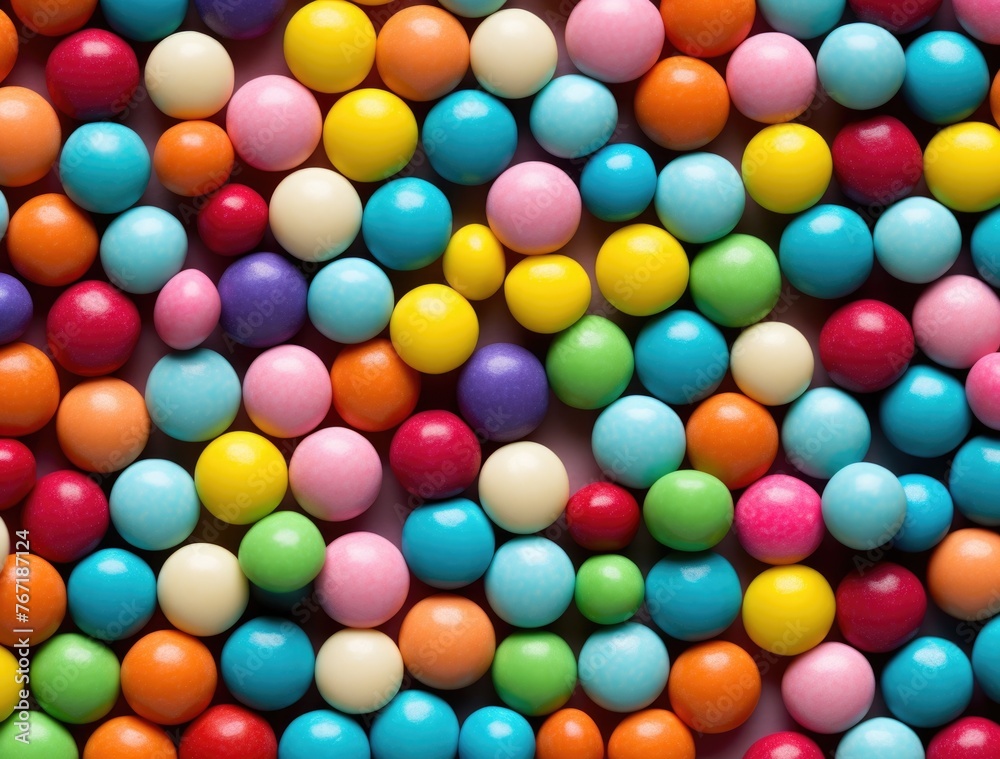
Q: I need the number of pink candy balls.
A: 13